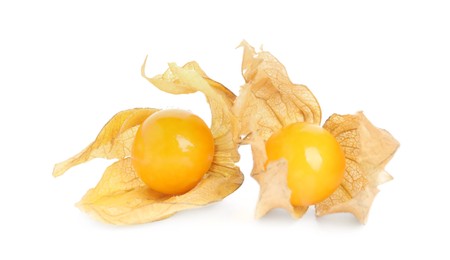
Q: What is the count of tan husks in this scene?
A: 2